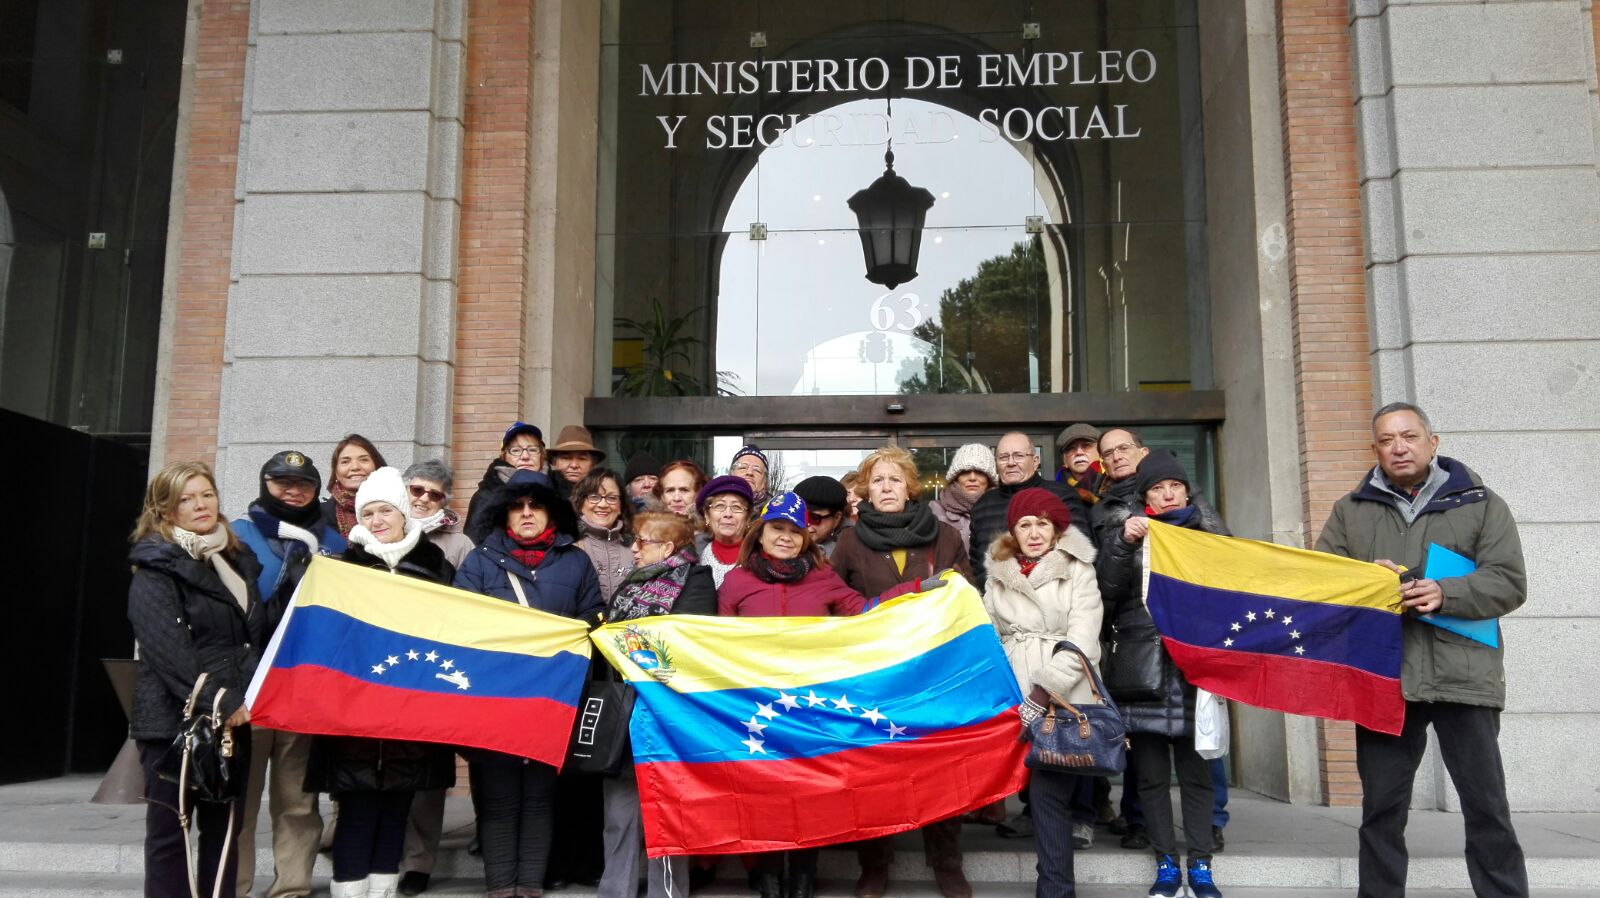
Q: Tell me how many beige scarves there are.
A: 1